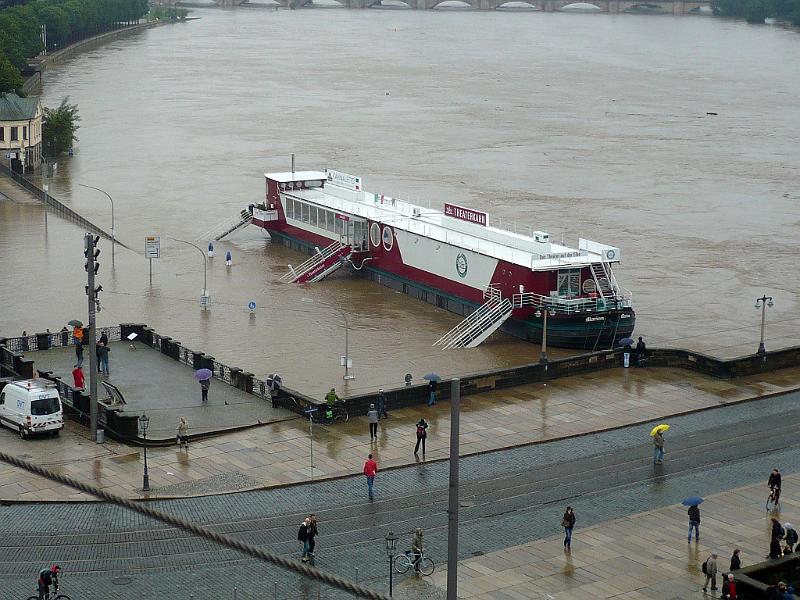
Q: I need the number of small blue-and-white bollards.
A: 2